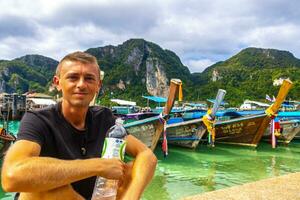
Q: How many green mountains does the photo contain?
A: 3